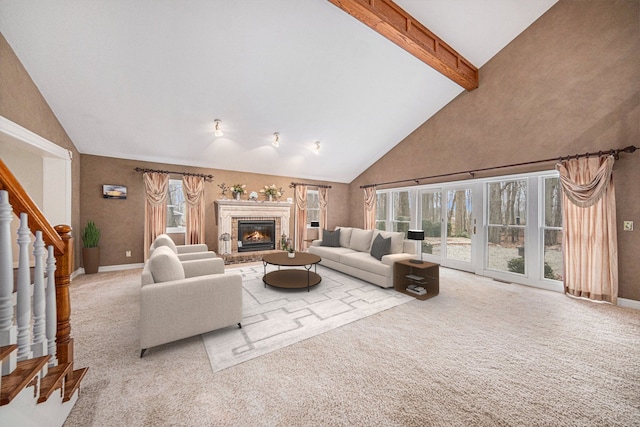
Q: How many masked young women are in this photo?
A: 0